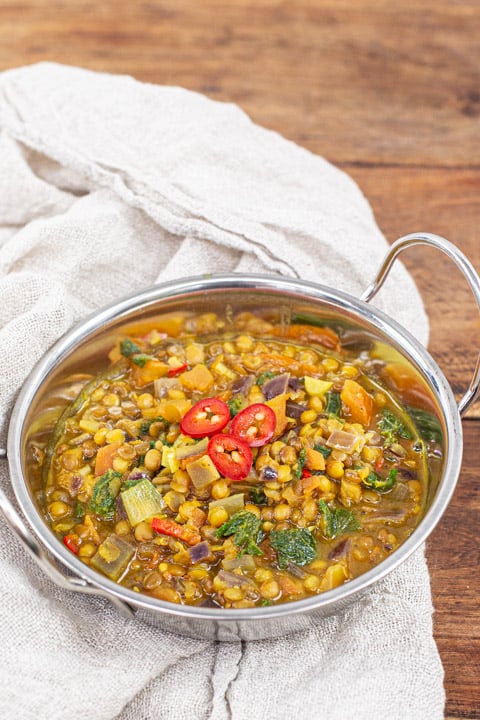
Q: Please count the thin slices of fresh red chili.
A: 3